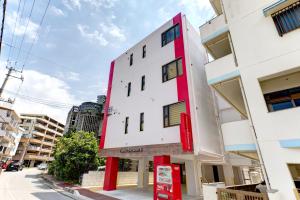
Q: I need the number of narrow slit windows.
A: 6